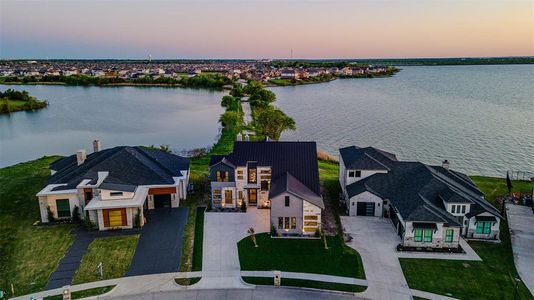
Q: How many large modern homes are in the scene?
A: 3